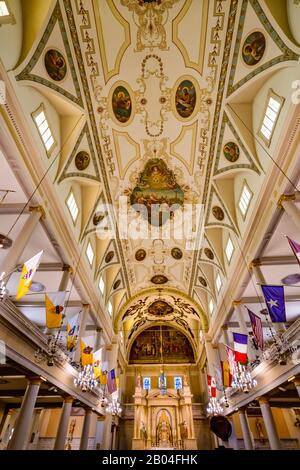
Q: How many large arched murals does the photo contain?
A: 1